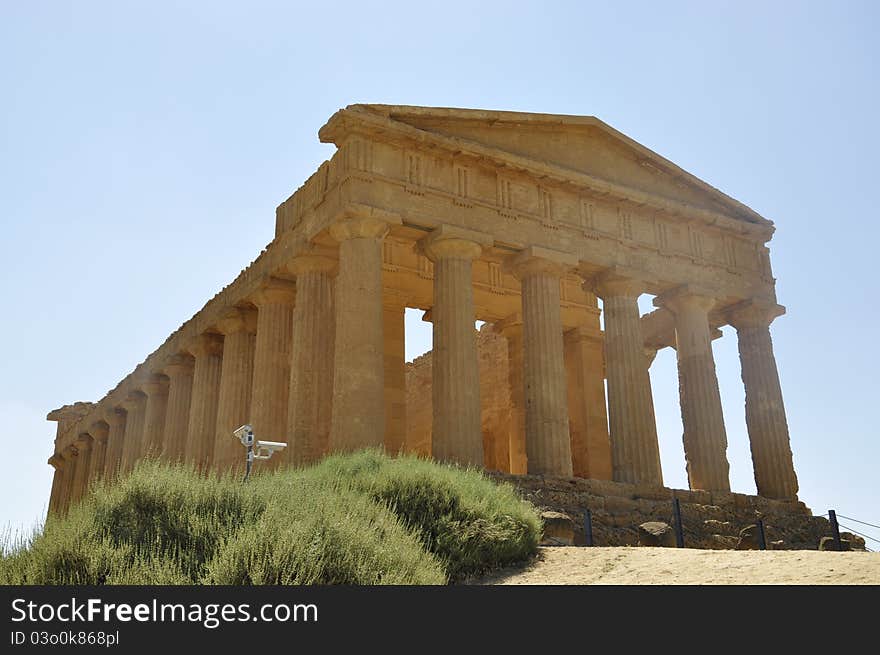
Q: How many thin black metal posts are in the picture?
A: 4